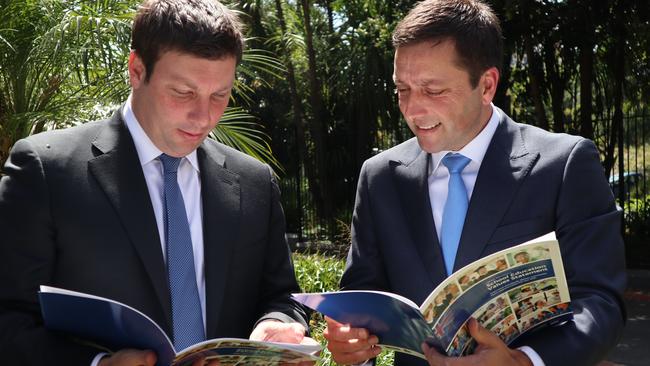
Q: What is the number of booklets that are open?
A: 2